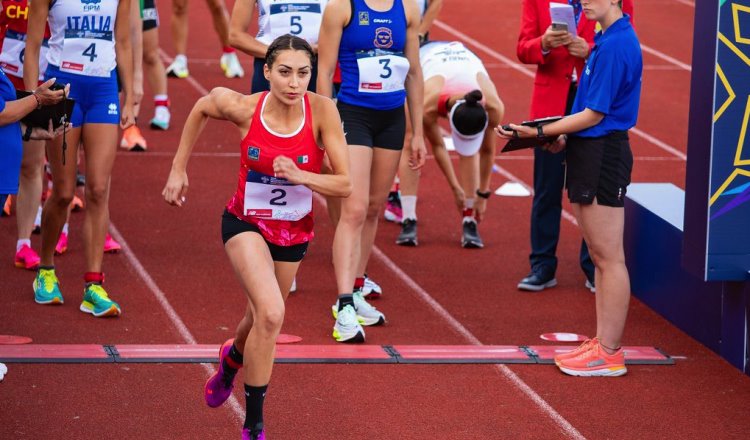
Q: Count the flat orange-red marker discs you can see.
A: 3